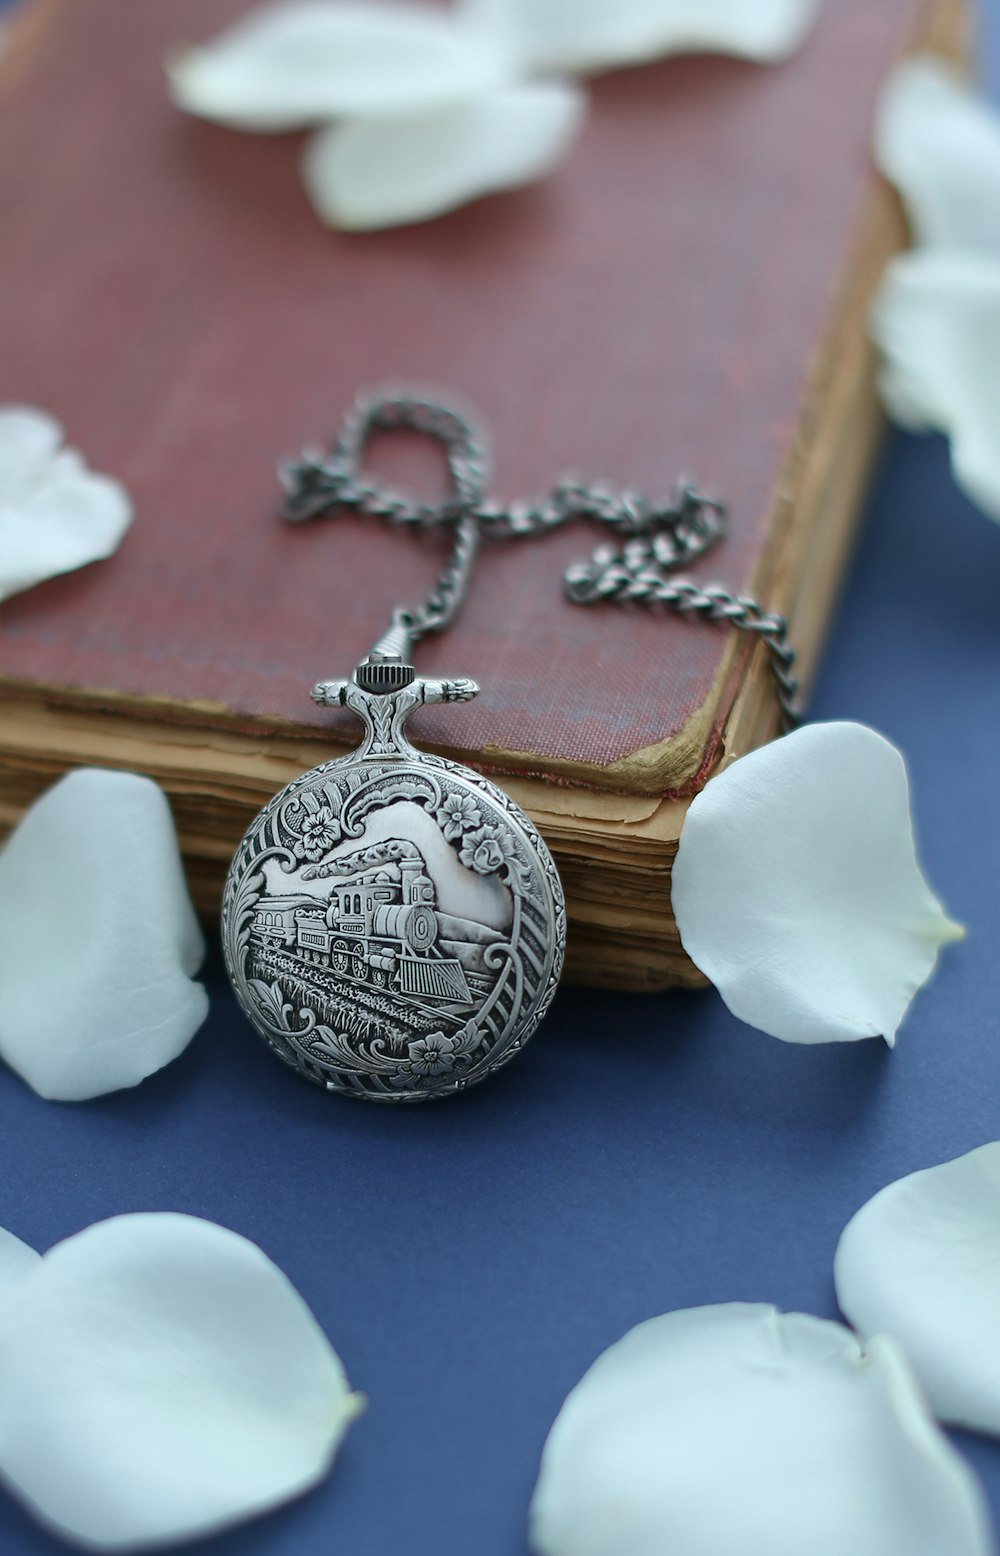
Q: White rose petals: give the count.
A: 12